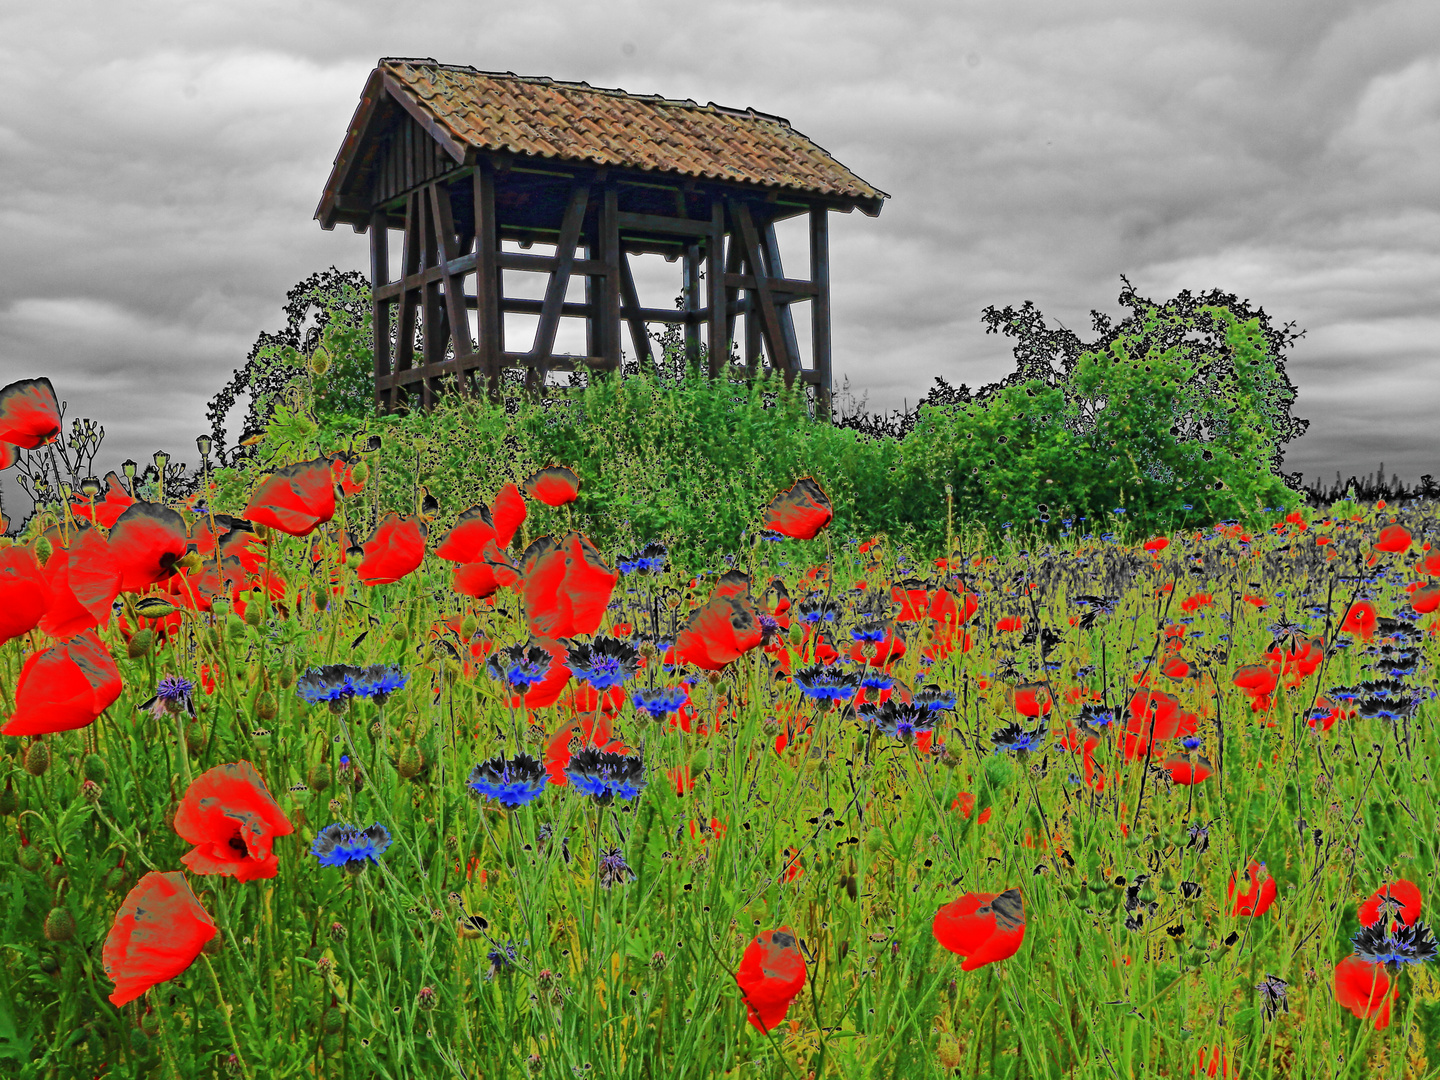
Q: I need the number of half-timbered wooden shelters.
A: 1